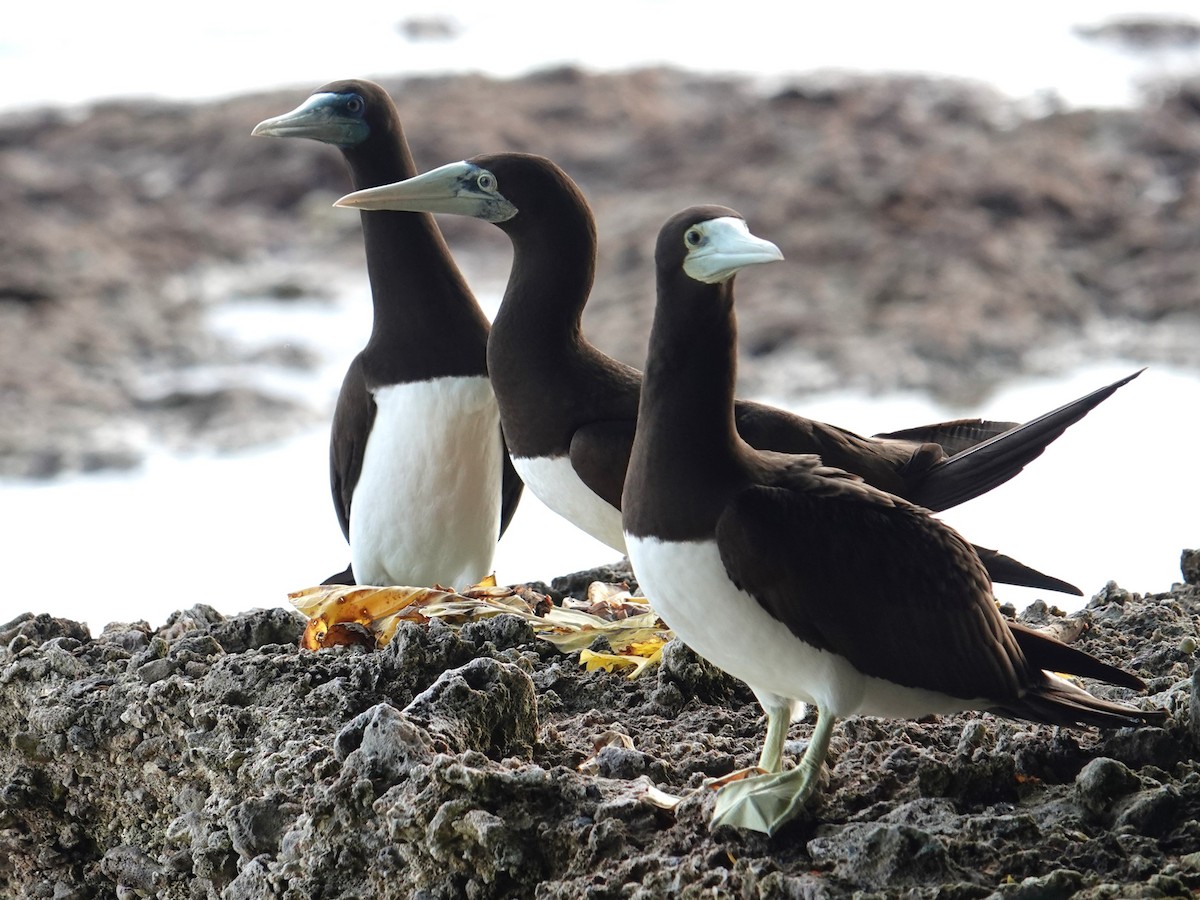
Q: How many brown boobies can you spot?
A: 3